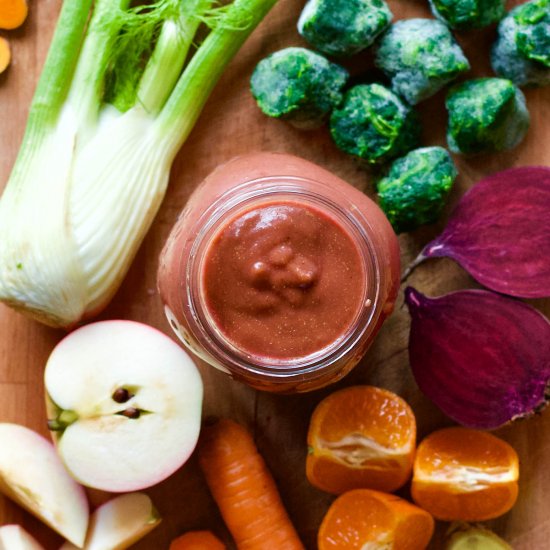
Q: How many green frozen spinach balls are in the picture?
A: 8